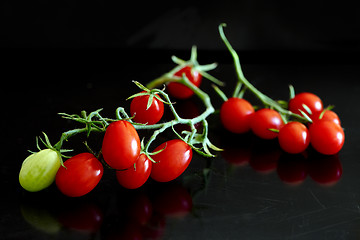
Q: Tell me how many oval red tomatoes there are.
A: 12